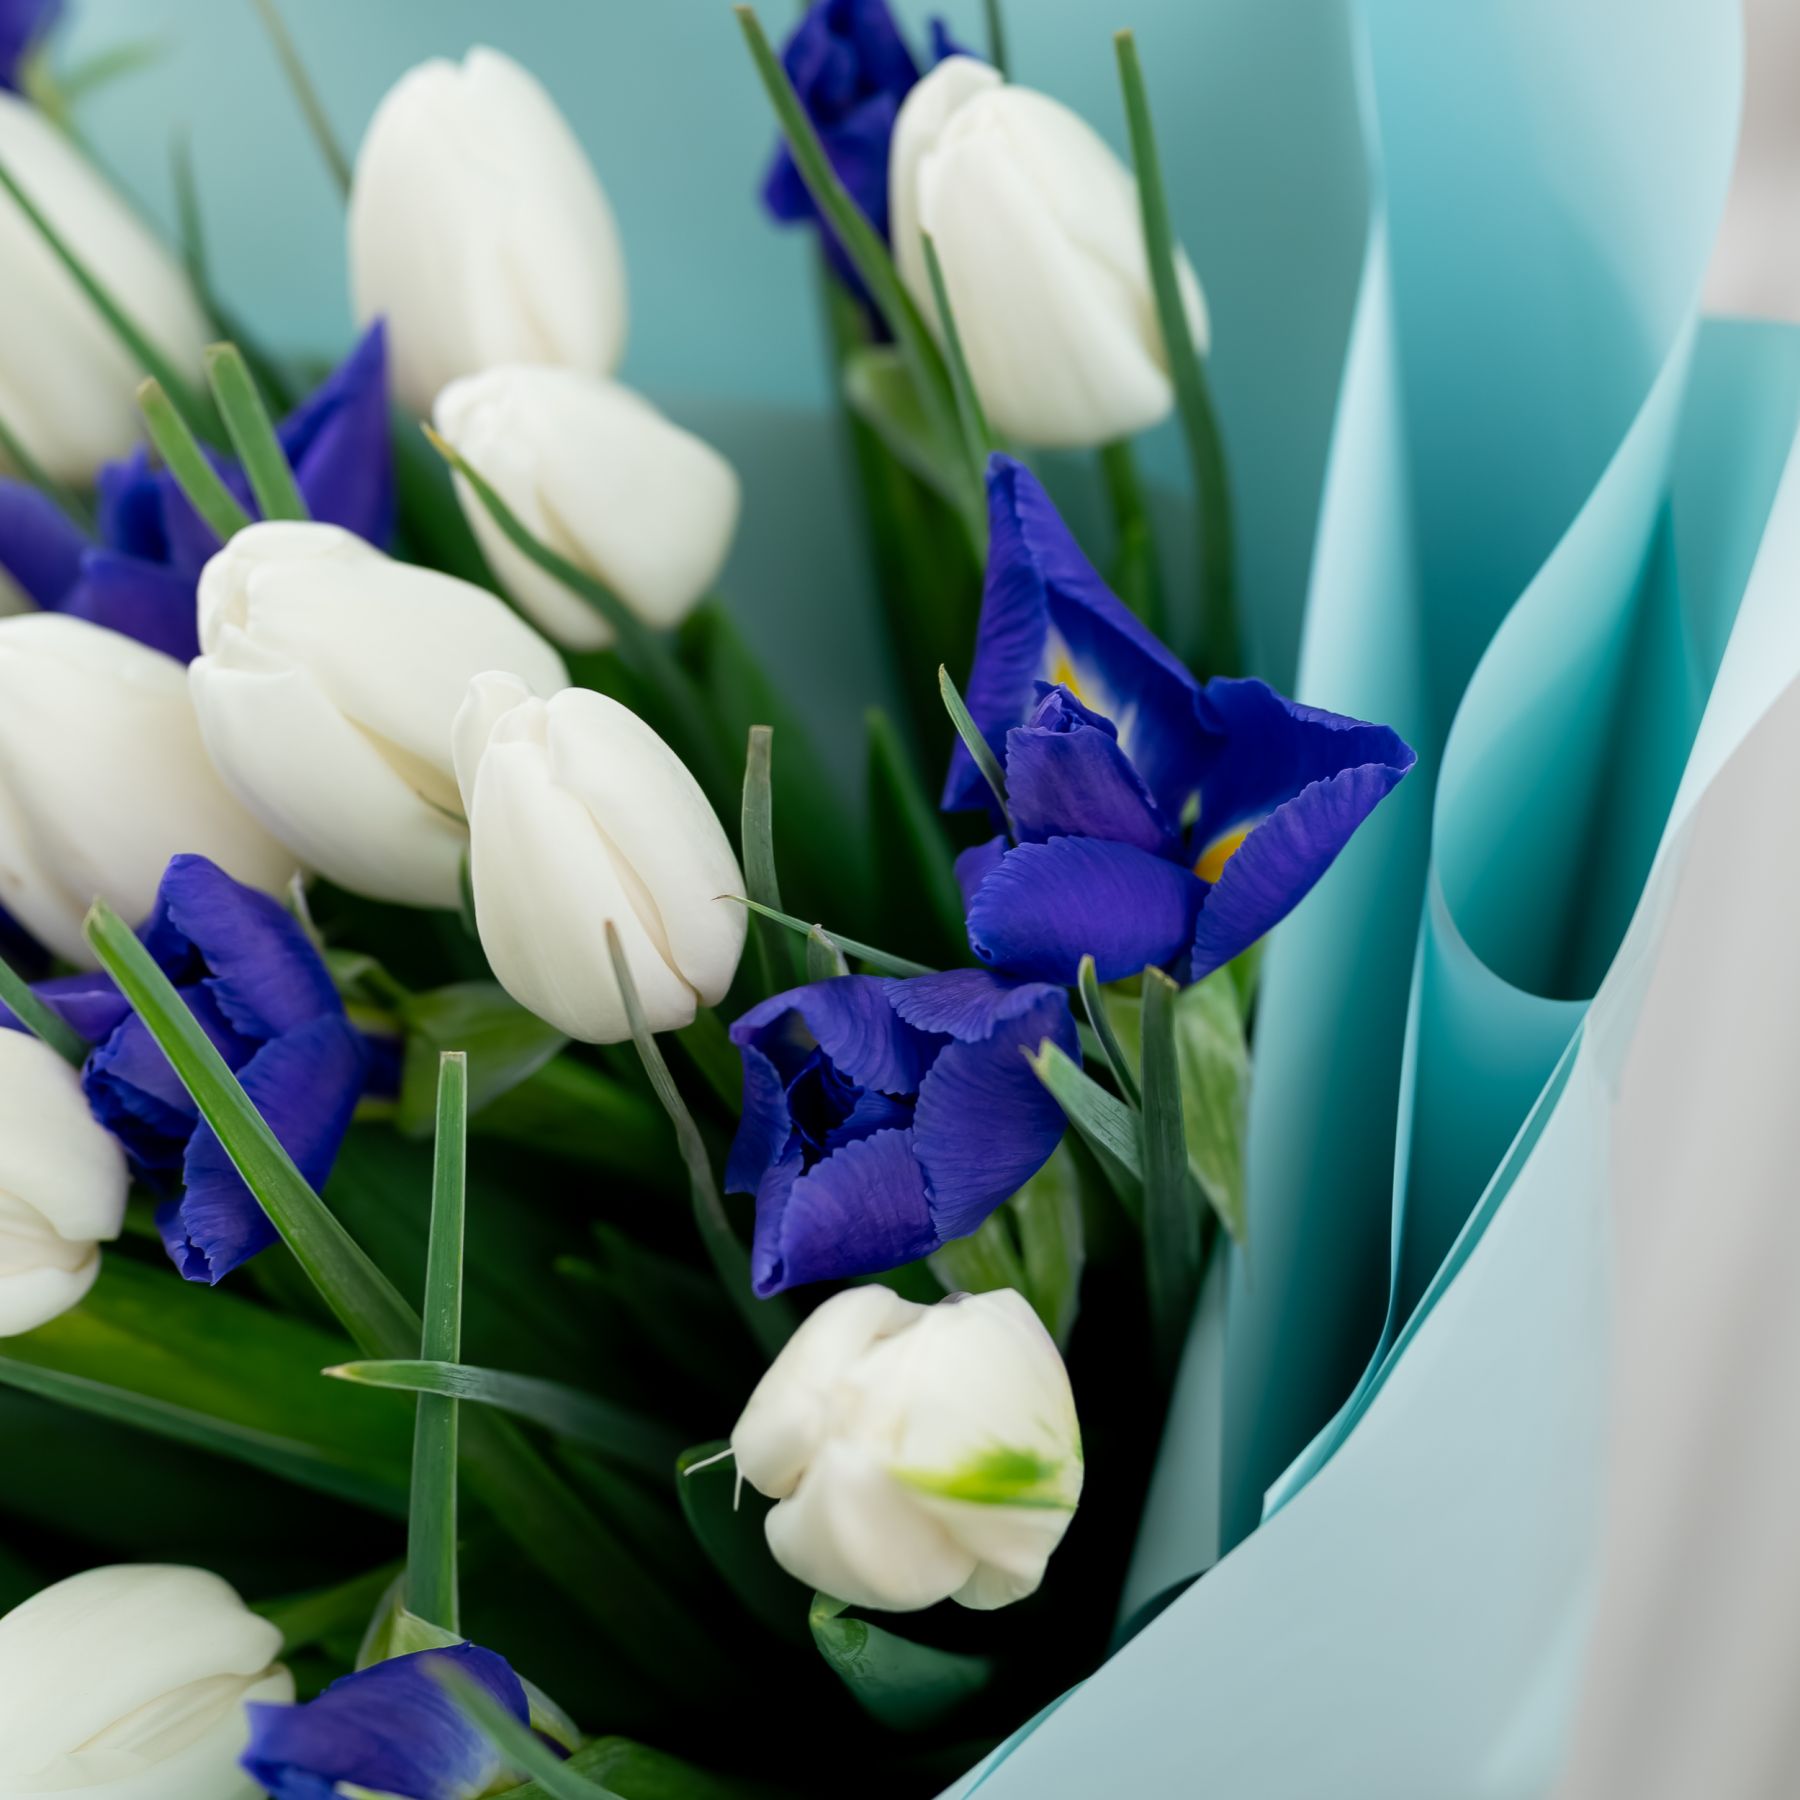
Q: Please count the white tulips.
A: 10